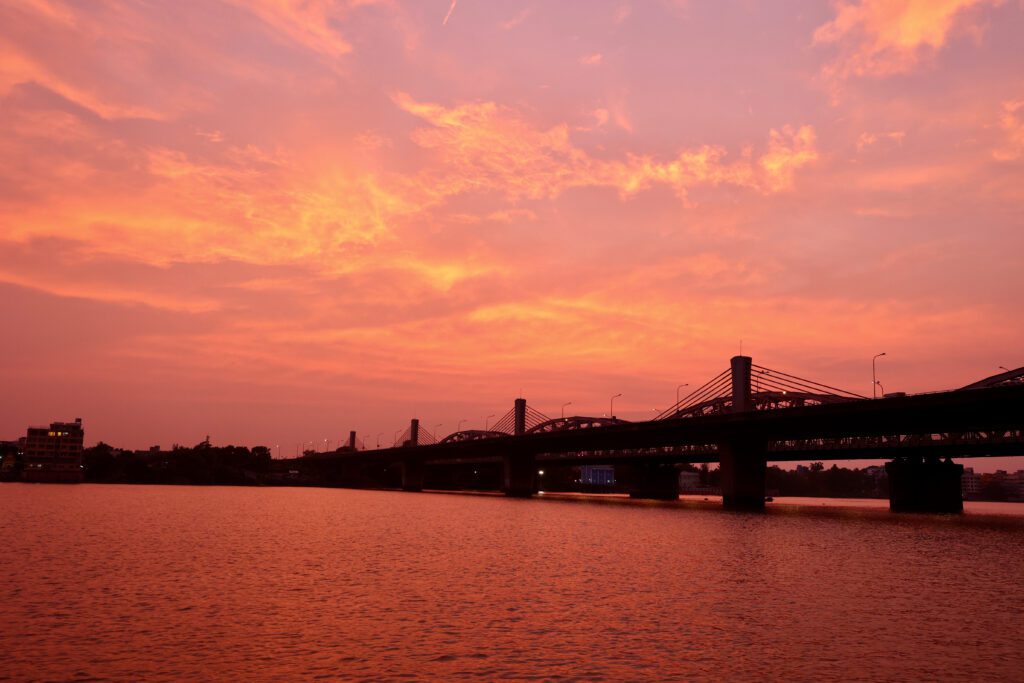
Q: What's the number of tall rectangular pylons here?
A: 4